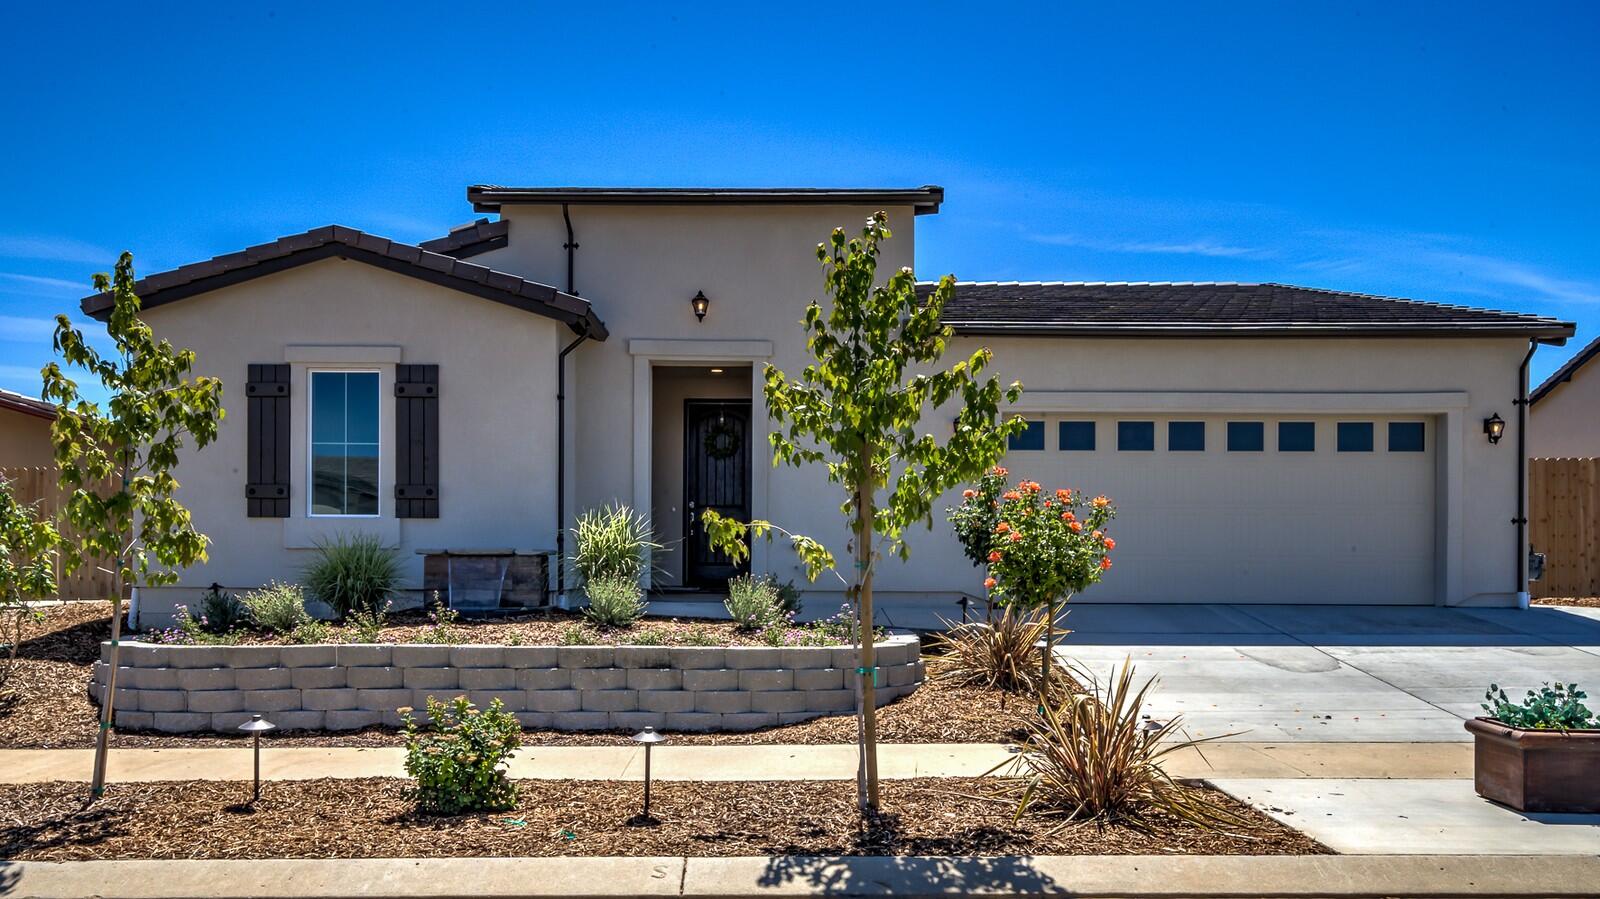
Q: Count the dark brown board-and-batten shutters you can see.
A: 2